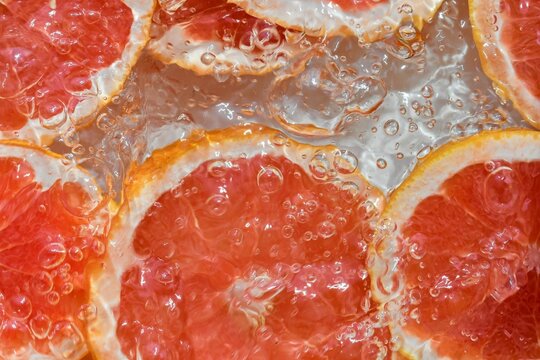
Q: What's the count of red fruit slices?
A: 7